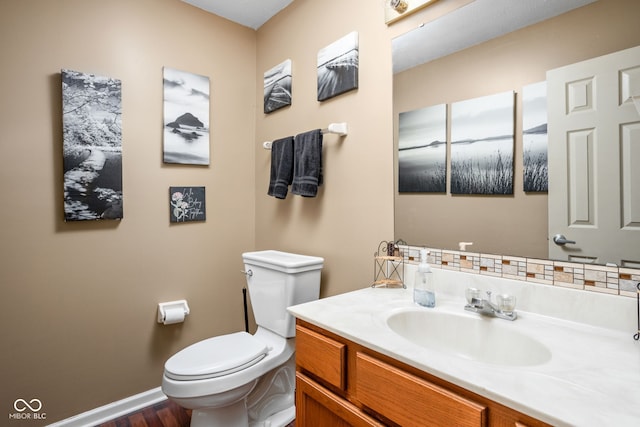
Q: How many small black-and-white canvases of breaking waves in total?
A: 2